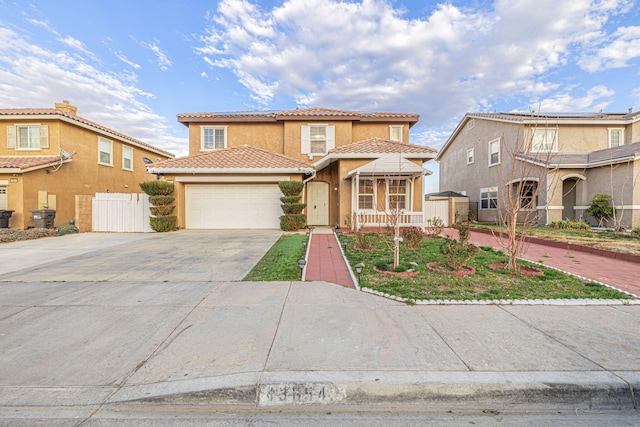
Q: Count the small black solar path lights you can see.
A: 8